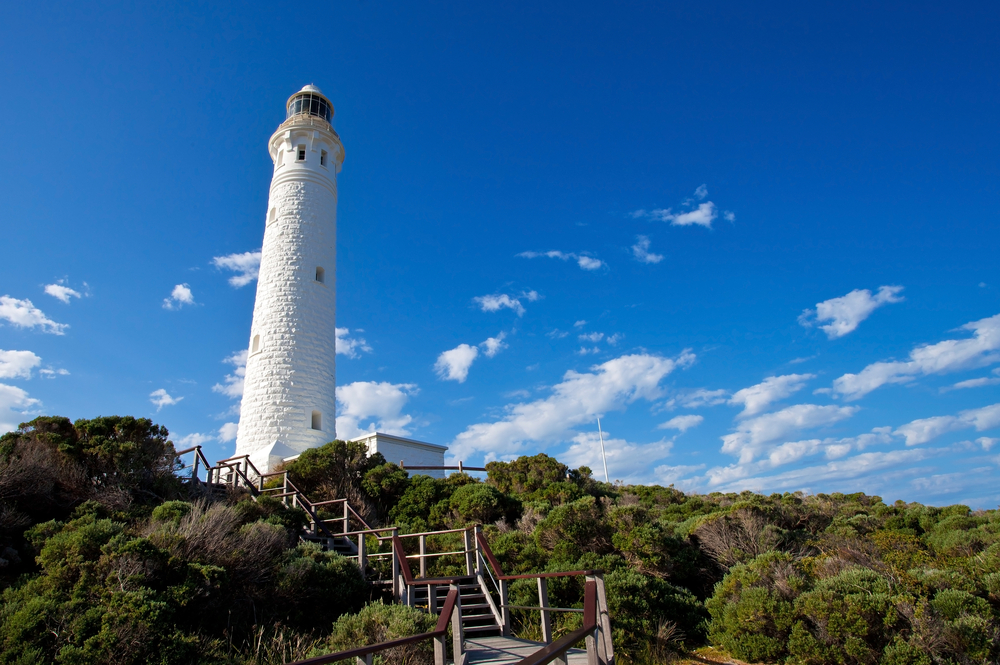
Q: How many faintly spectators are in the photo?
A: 0